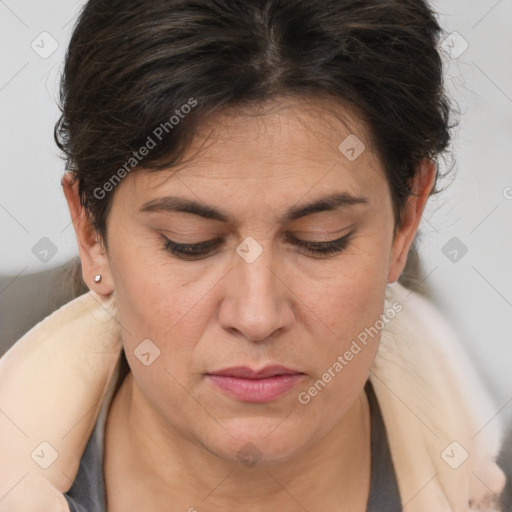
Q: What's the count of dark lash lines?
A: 2